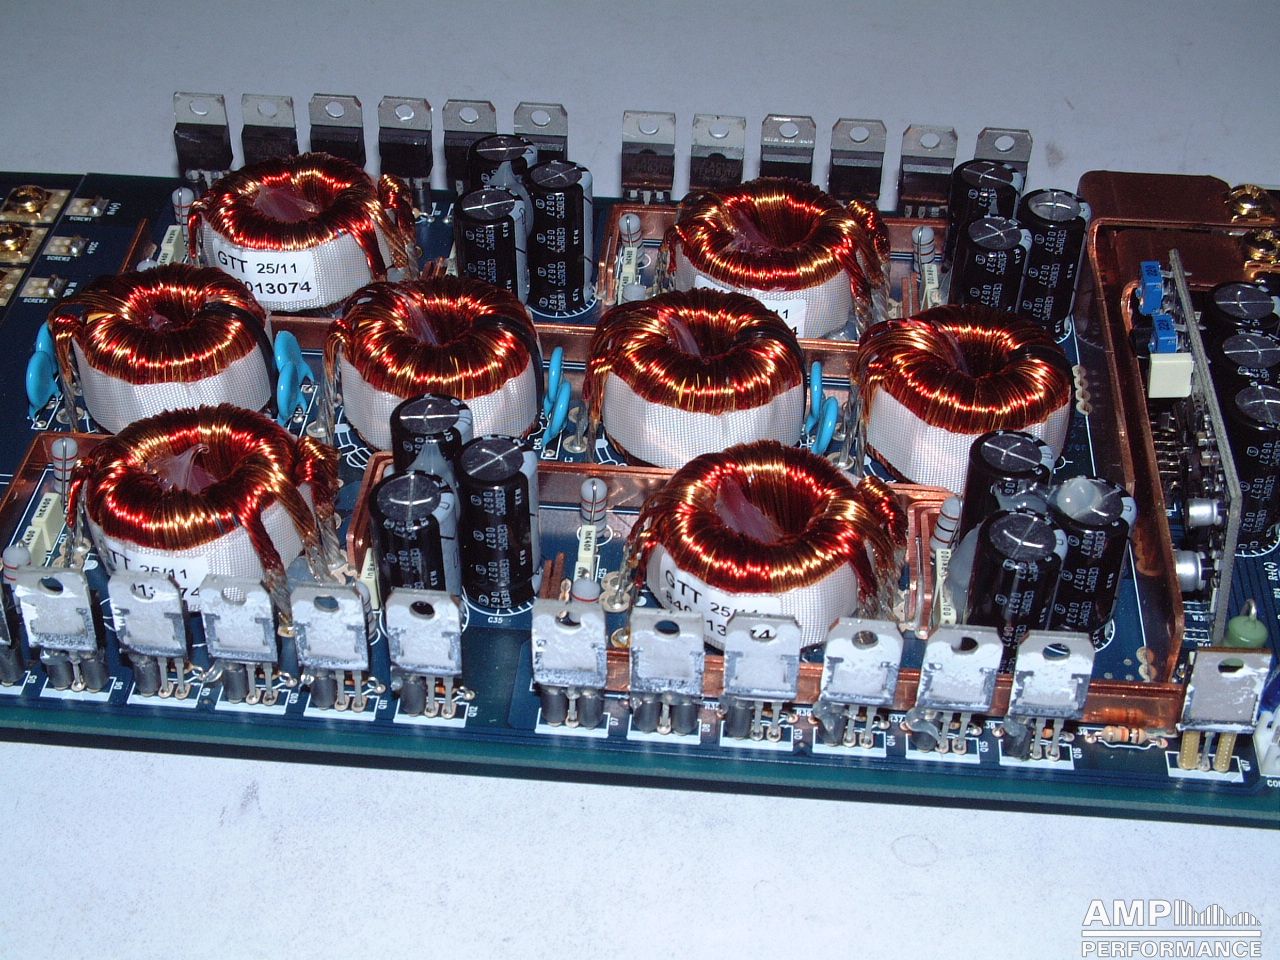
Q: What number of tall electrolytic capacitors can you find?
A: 15